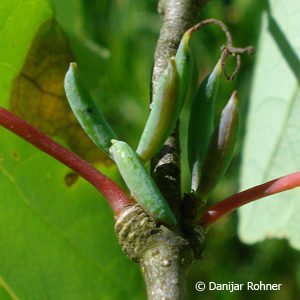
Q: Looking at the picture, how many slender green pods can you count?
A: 6